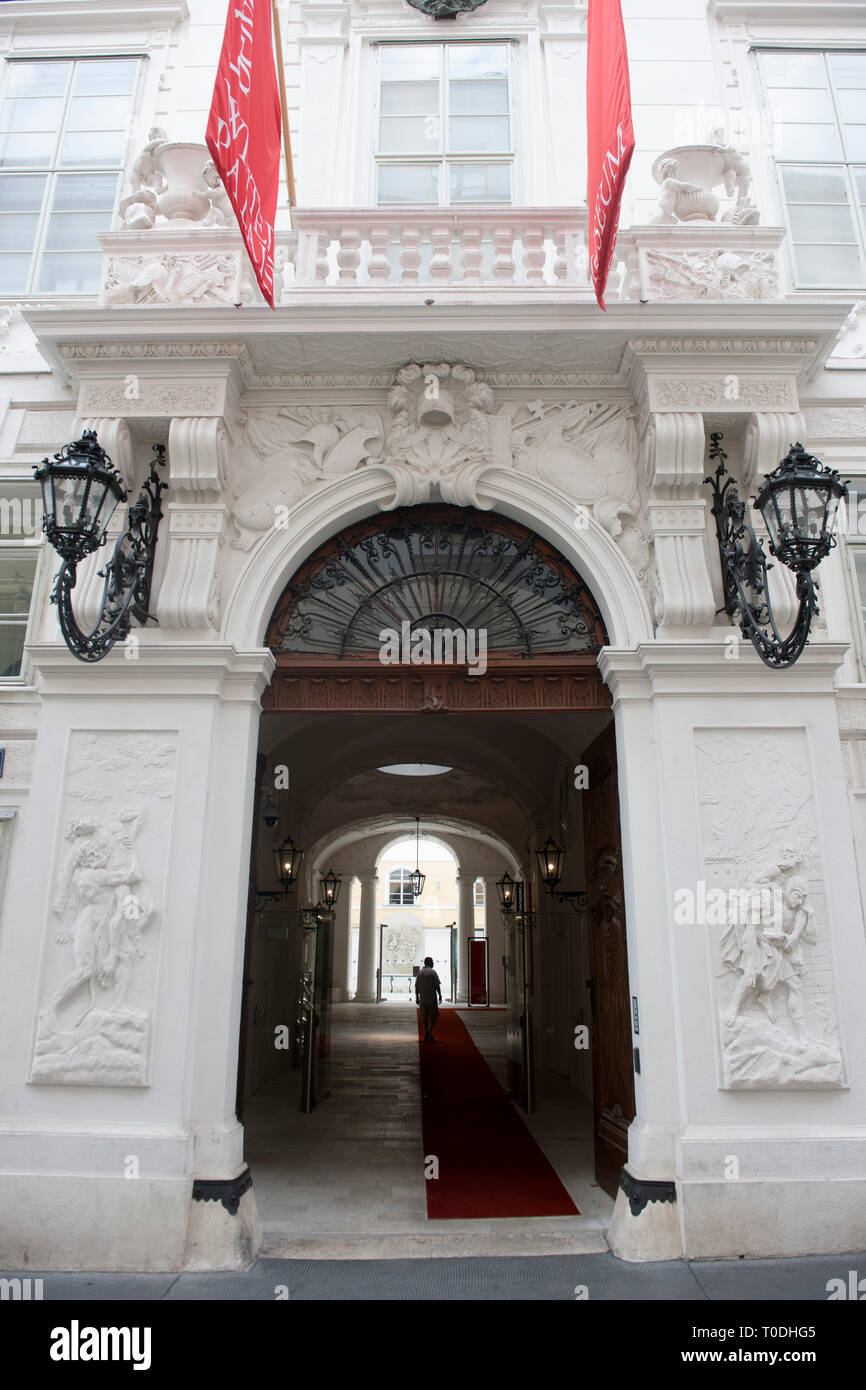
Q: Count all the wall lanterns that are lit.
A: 4